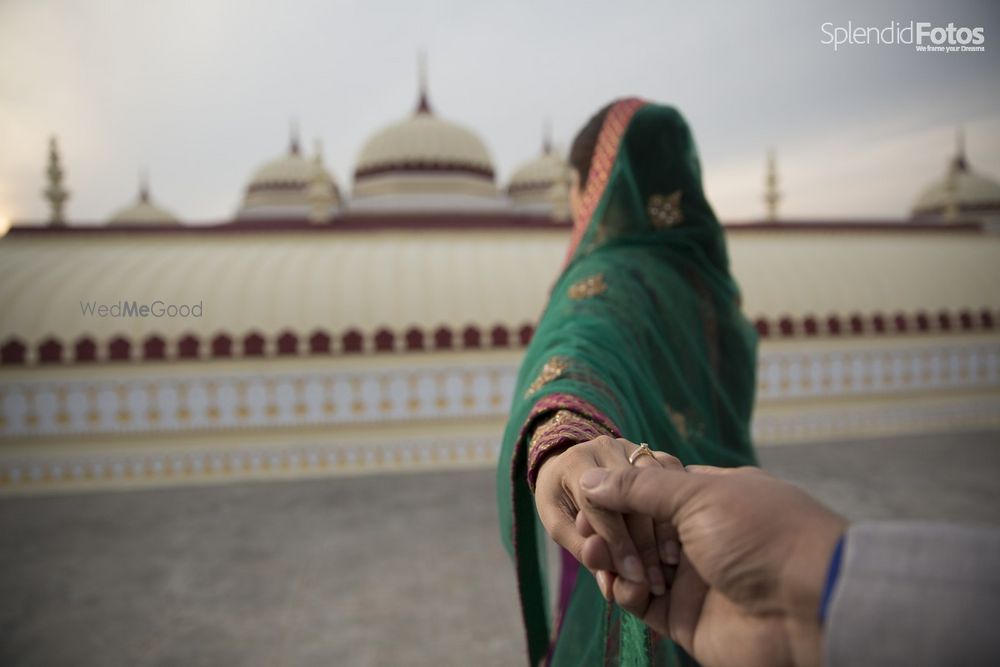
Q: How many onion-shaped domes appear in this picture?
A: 5